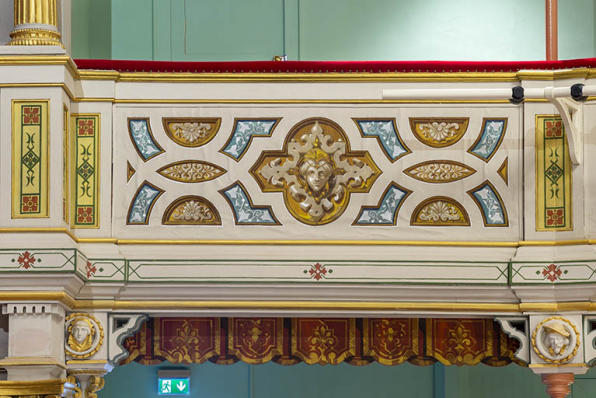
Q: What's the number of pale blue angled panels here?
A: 8